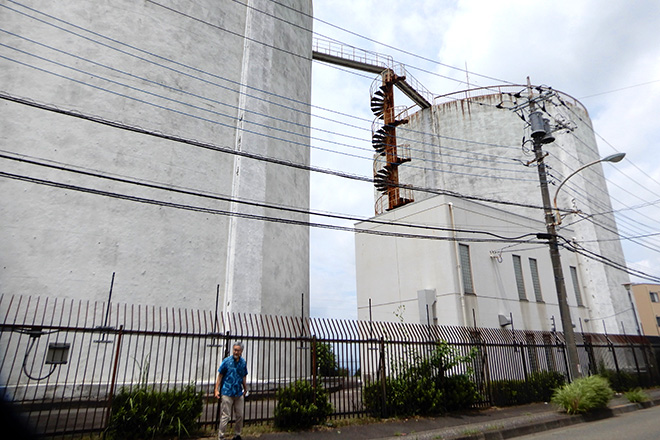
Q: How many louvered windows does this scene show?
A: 4